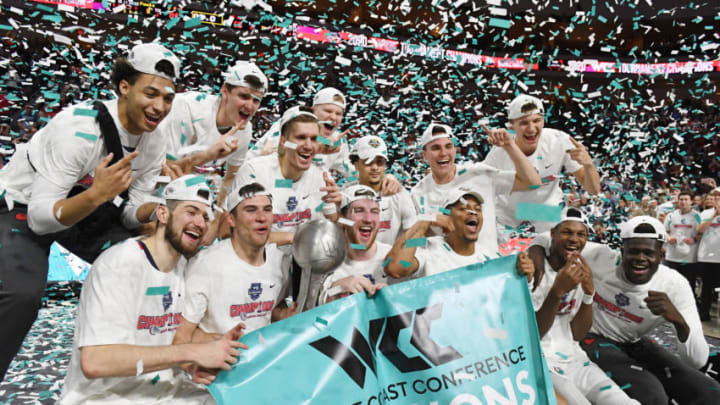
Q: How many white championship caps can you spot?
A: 13